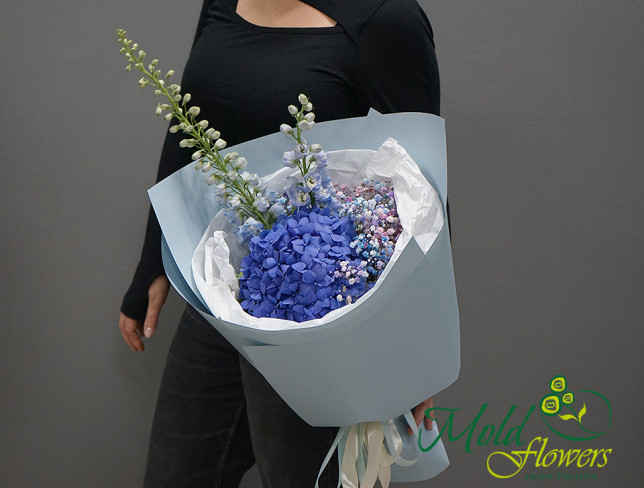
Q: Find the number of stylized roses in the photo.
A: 3